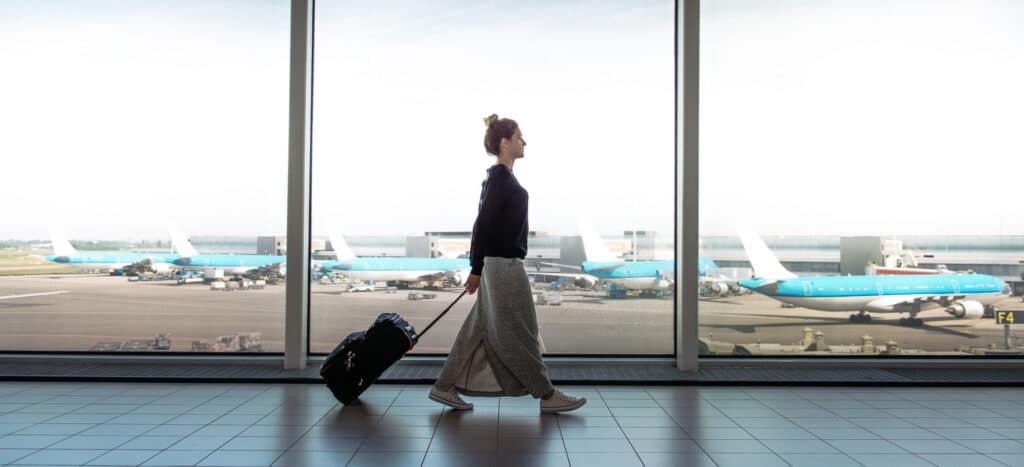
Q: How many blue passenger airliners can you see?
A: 5